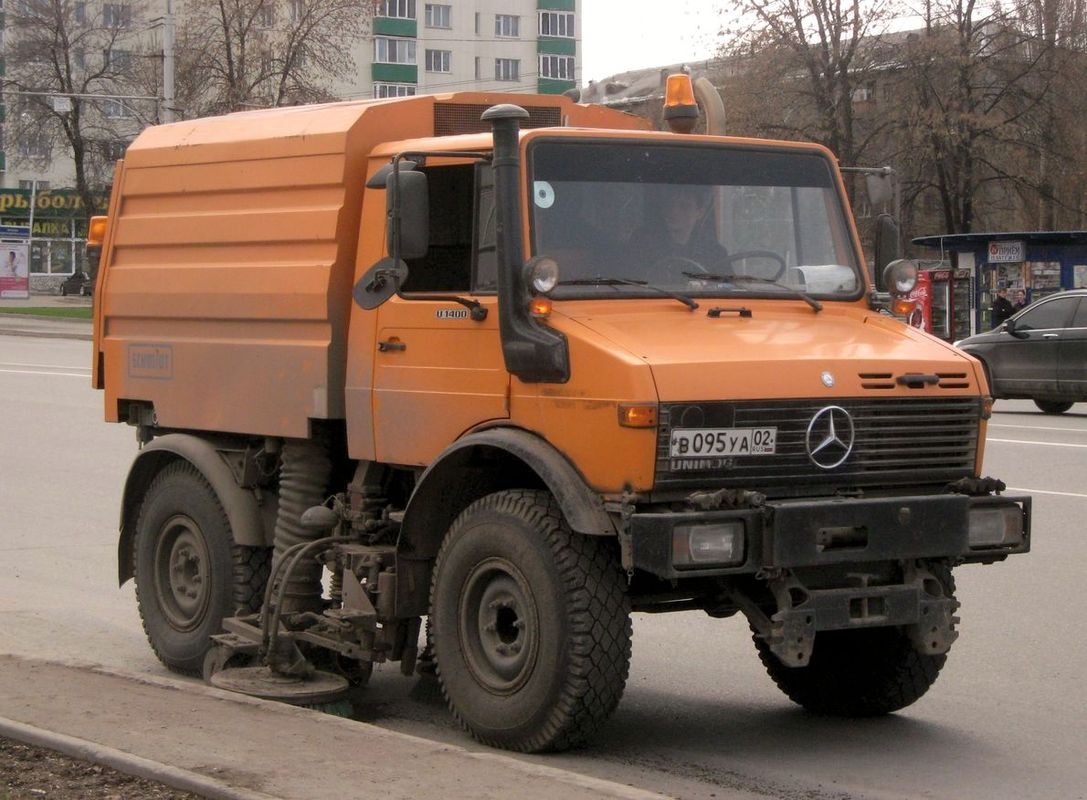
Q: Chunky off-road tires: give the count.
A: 3